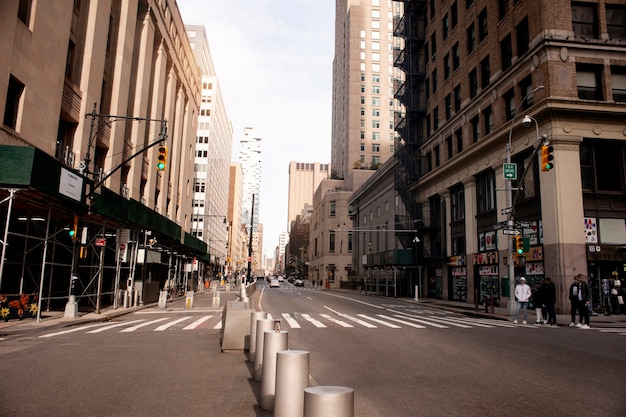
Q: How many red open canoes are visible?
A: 0